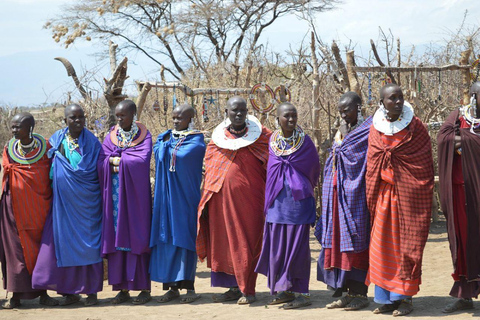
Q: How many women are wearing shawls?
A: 9